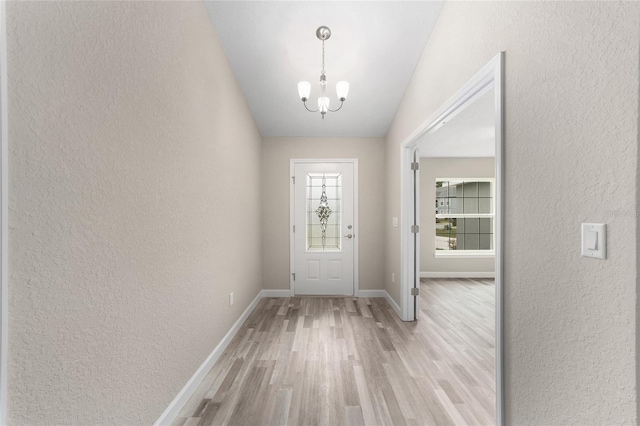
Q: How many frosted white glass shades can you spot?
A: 3